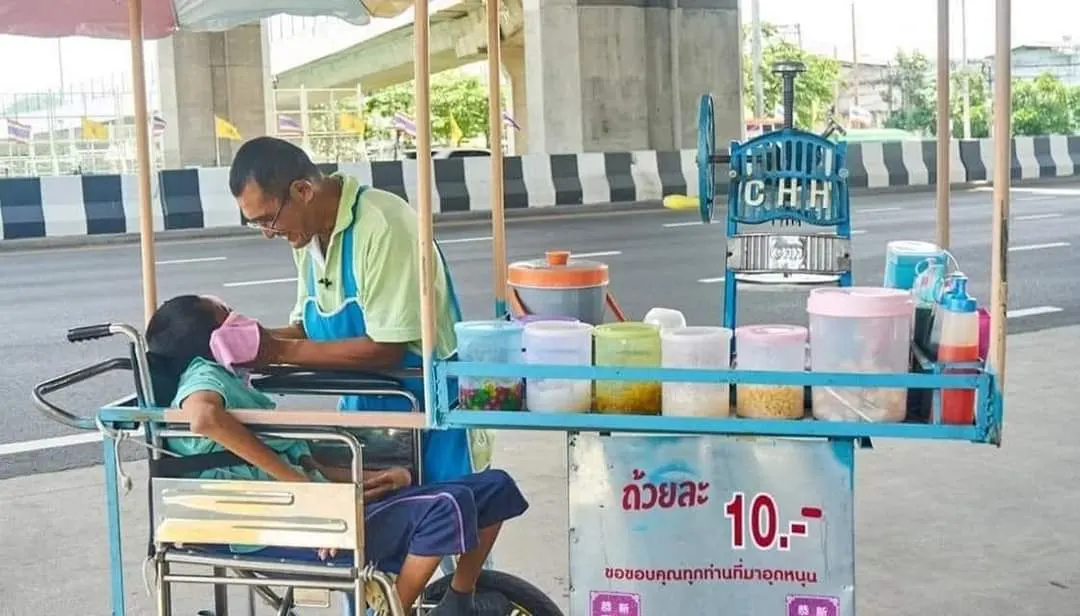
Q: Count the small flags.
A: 9